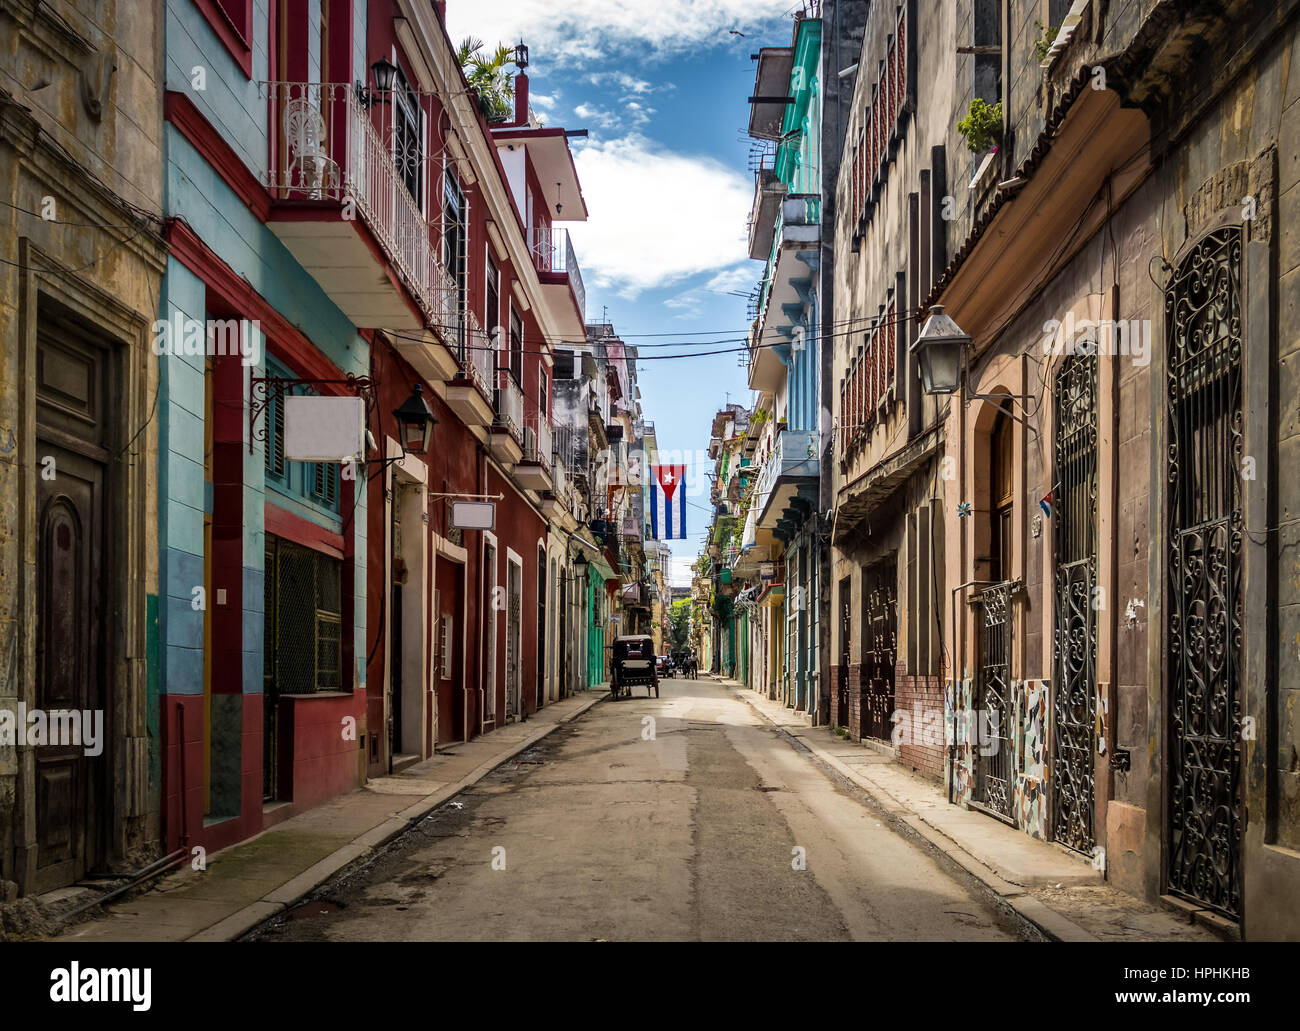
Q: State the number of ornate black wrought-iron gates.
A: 3